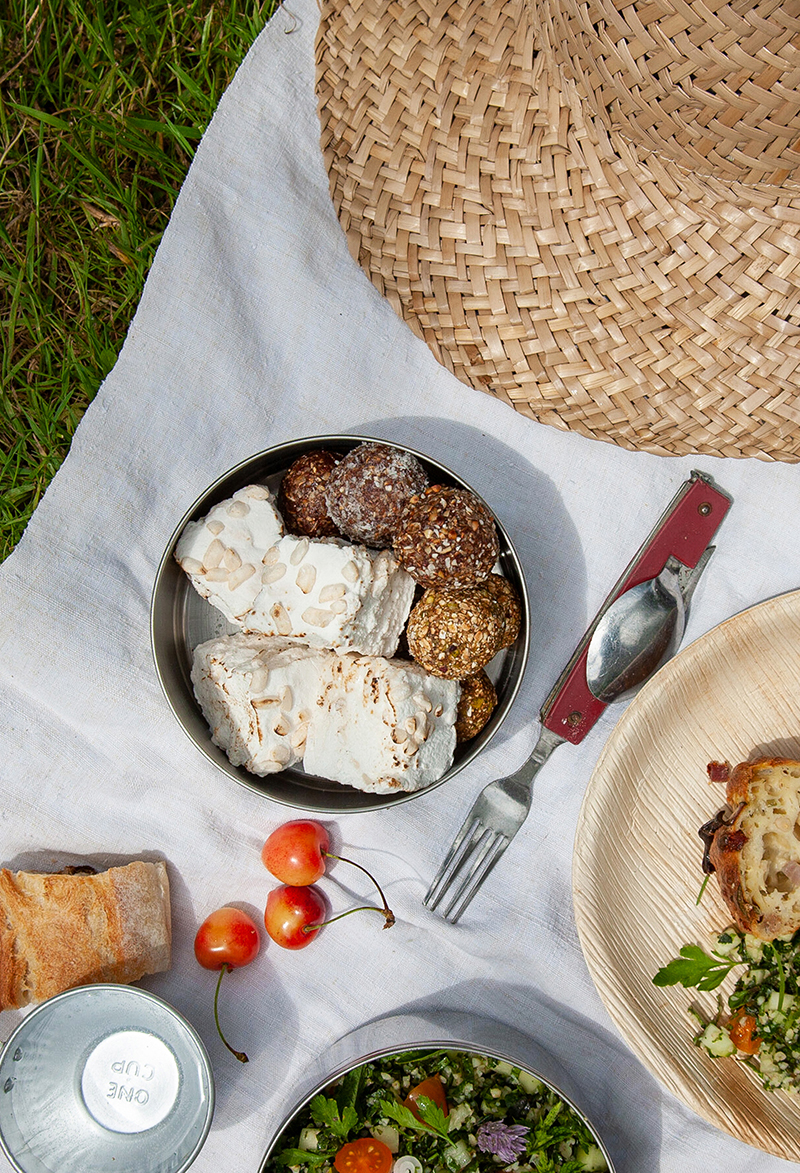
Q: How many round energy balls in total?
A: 6